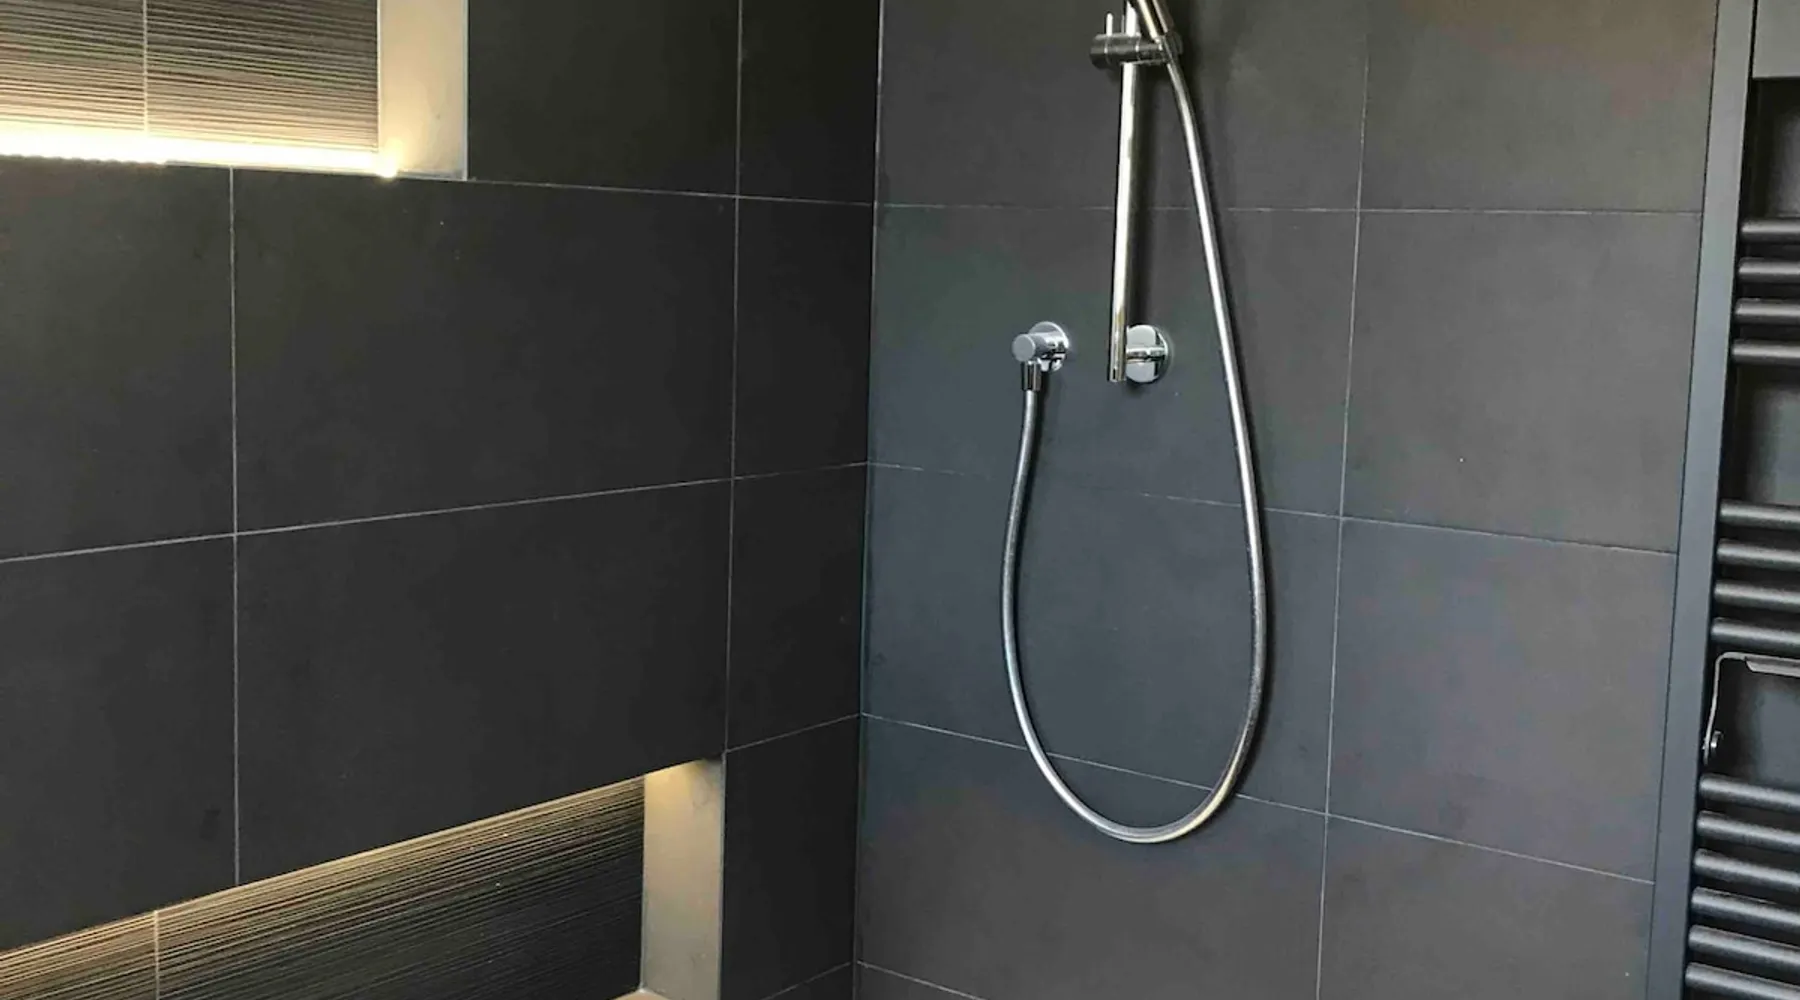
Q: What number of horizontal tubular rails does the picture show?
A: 14